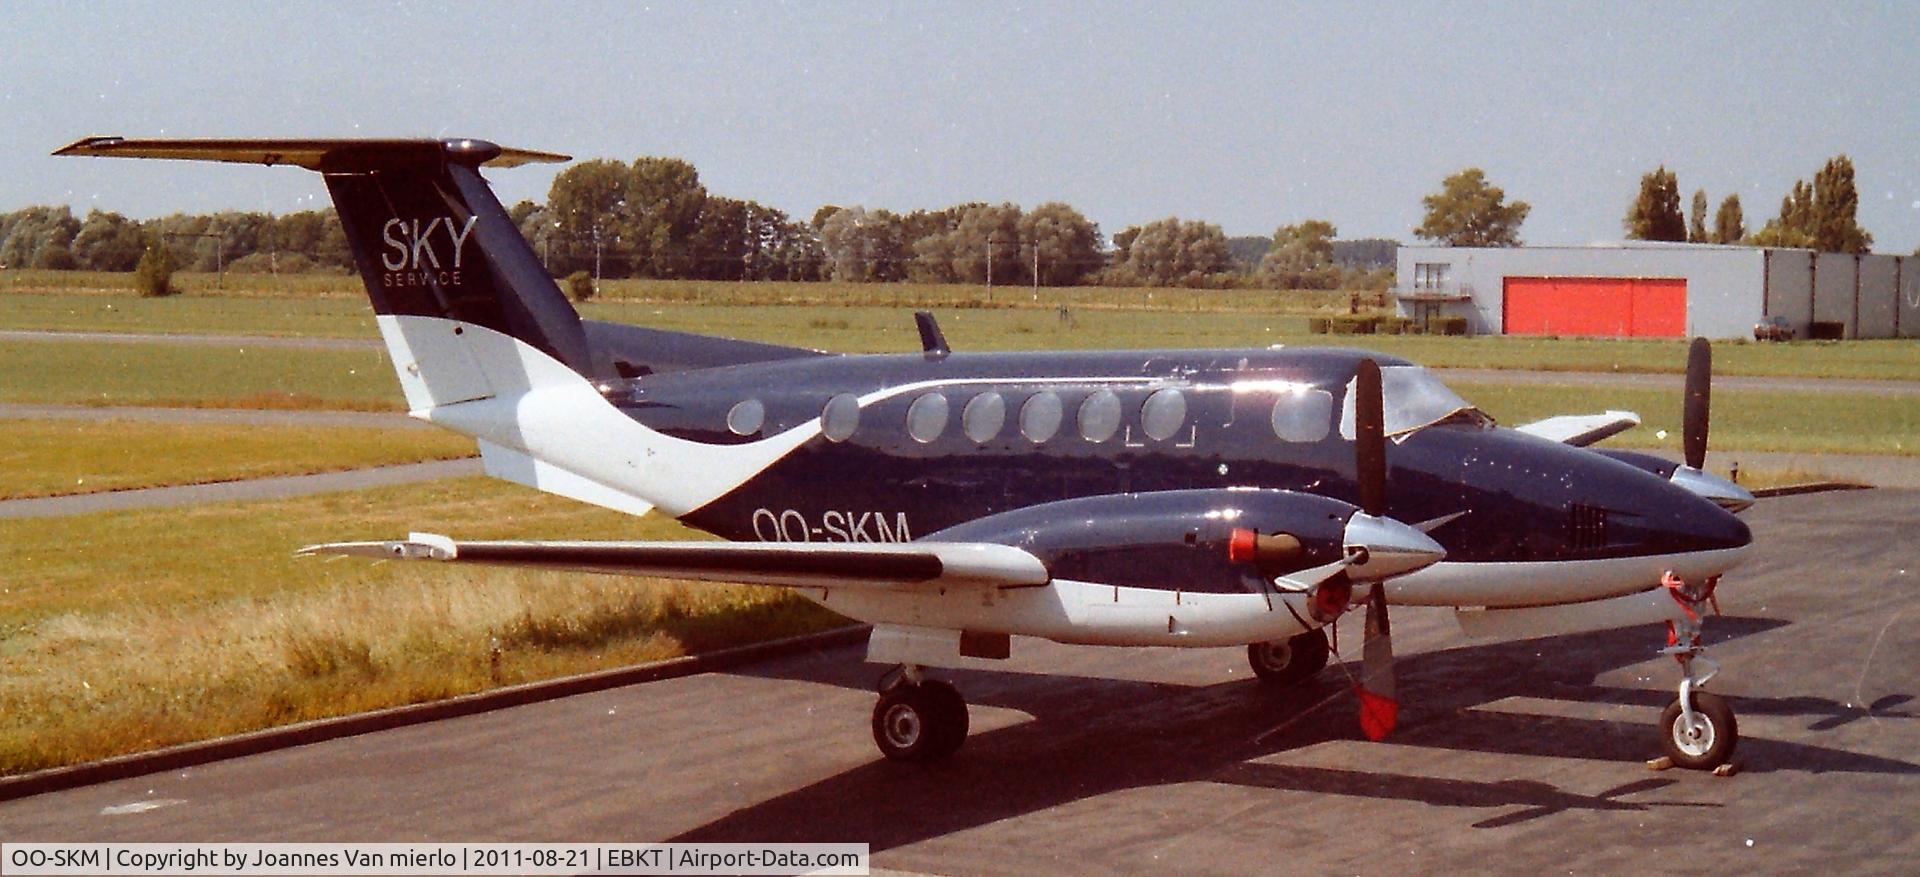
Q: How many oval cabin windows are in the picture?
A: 7